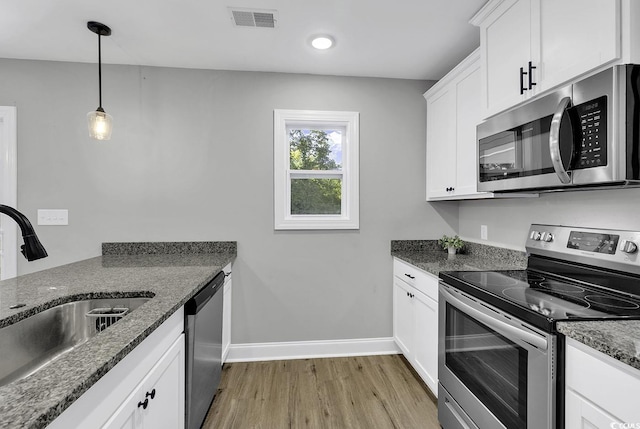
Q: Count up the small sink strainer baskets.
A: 1